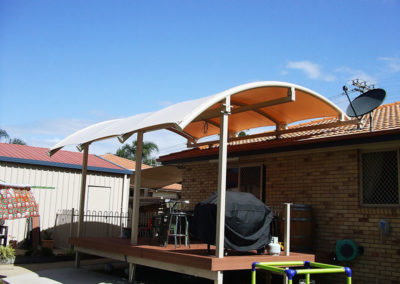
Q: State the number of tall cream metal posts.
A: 3